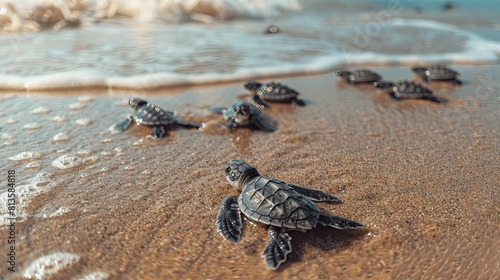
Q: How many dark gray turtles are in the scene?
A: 7